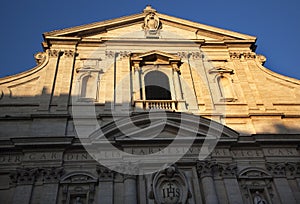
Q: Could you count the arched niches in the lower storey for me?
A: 2